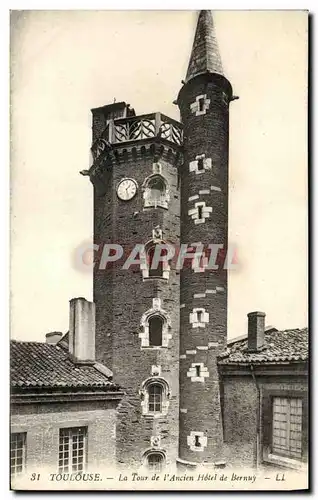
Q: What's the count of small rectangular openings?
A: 7